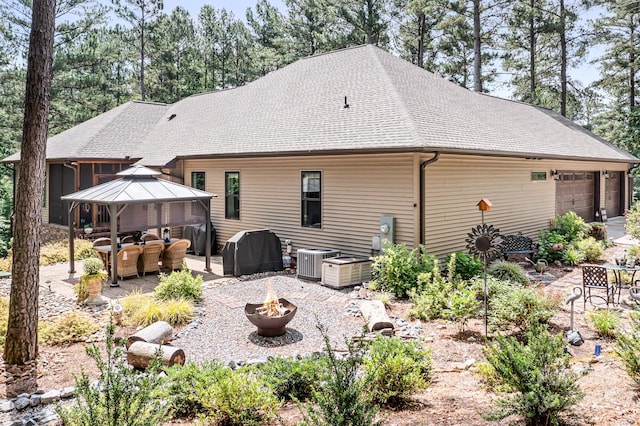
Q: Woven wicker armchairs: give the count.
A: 6